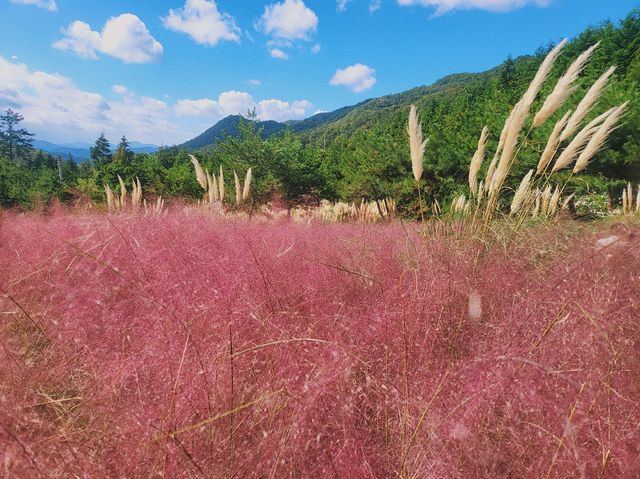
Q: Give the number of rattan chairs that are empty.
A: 0